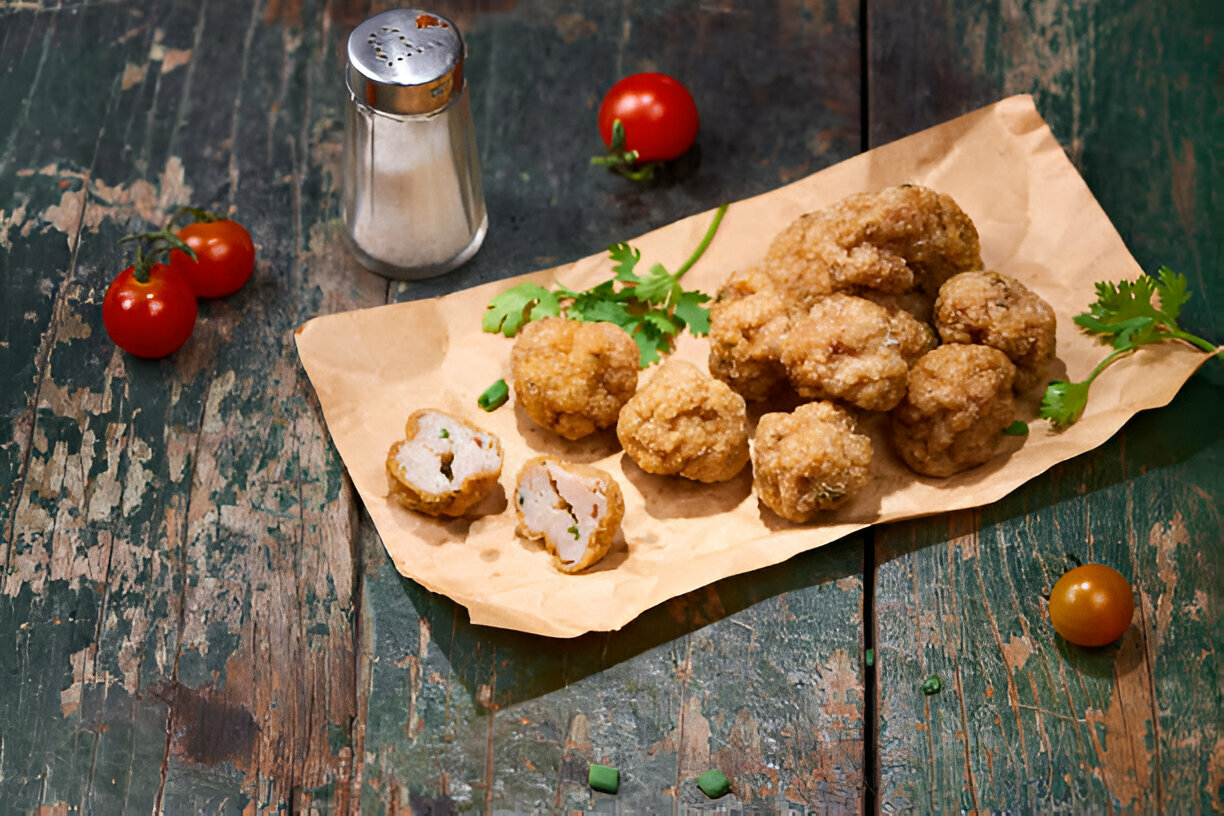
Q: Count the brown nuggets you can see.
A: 10